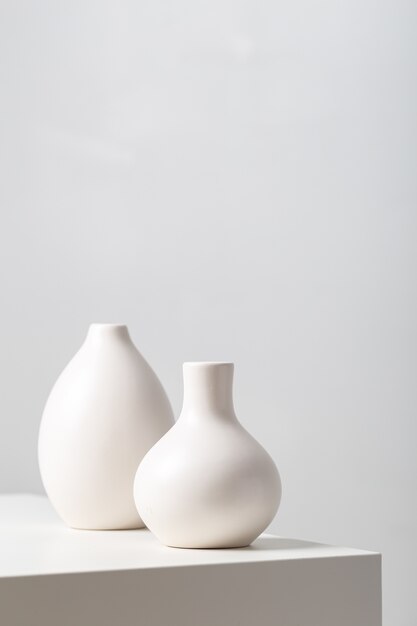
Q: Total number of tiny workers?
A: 0